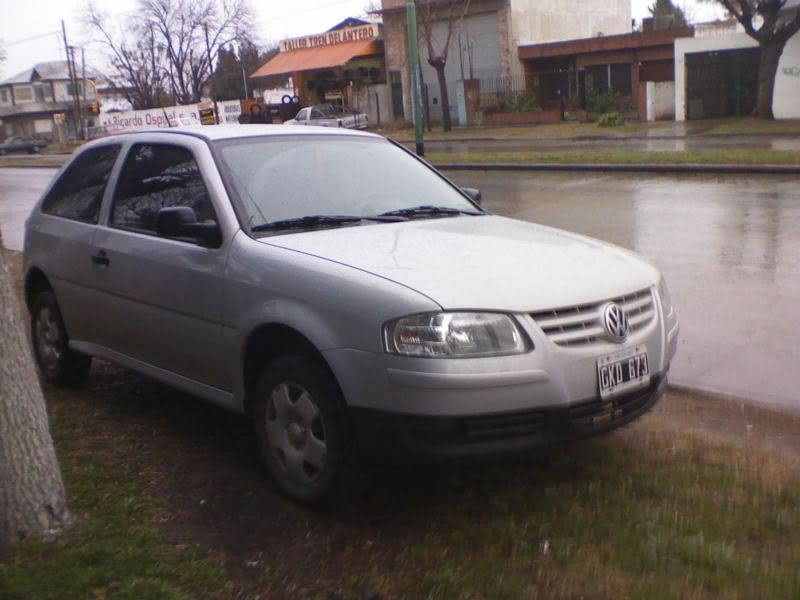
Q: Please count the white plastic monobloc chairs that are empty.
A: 0